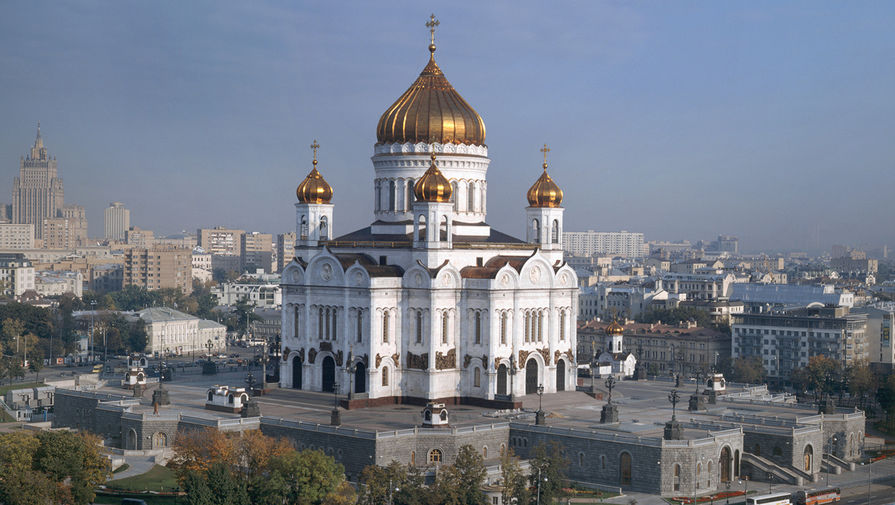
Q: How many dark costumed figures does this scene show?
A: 0